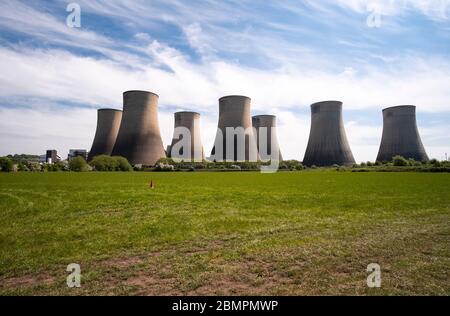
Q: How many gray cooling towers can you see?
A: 7